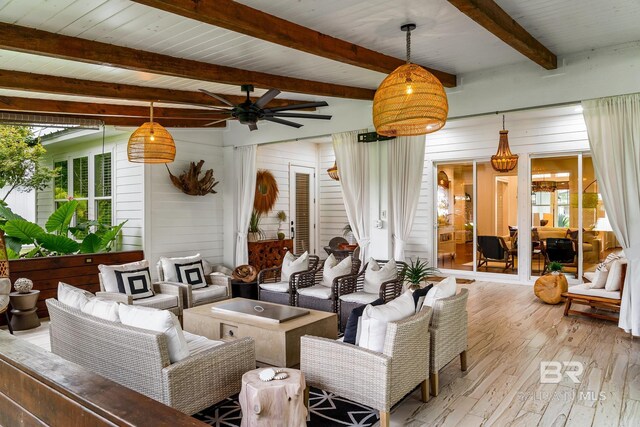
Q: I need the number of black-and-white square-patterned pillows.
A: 2